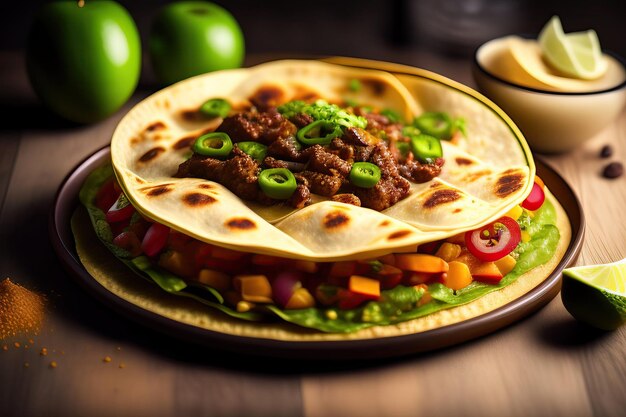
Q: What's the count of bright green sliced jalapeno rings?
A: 8